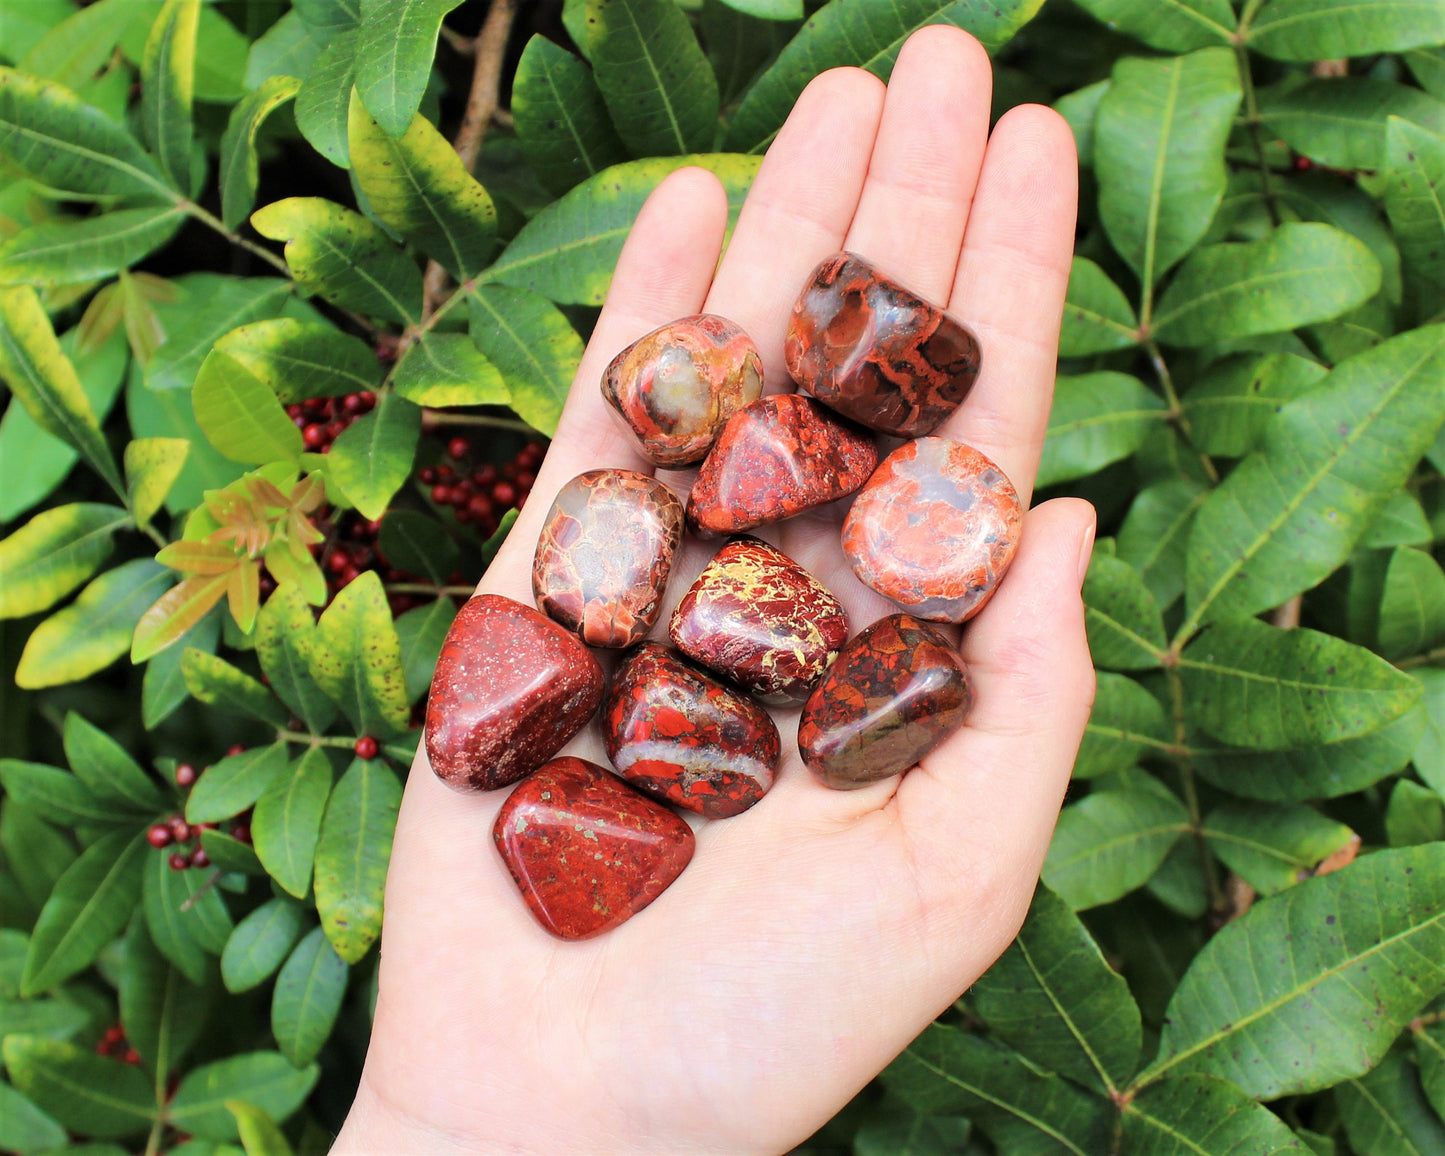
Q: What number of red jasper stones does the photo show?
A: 10